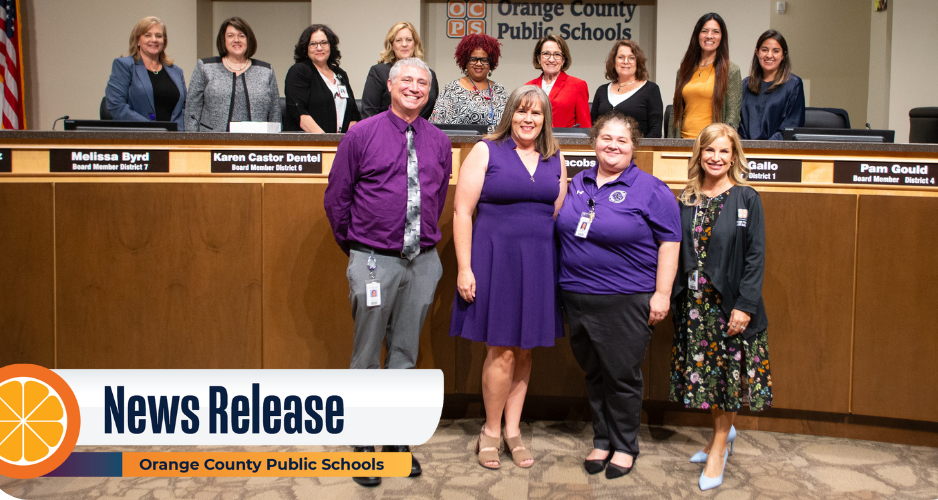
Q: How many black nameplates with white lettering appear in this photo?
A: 6